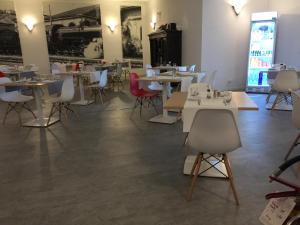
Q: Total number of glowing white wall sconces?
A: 4